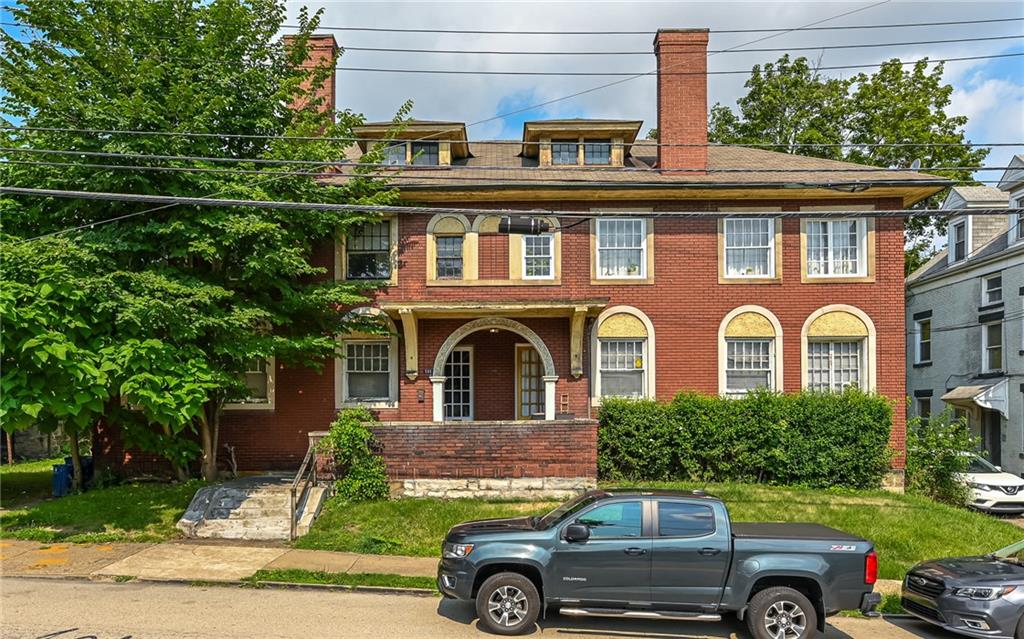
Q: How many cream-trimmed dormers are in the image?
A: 2